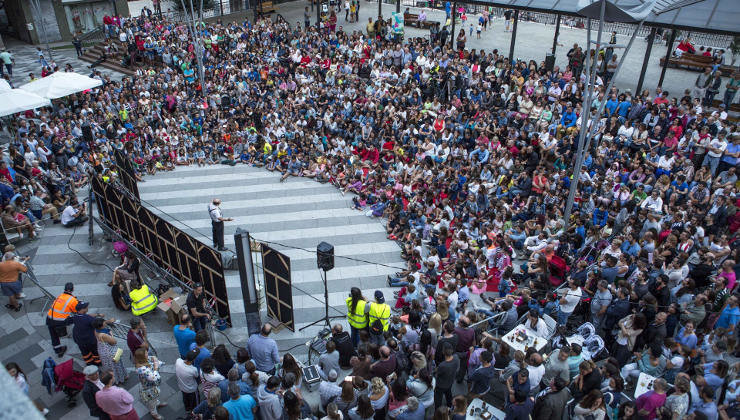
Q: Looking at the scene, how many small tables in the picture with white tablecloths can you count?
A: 3